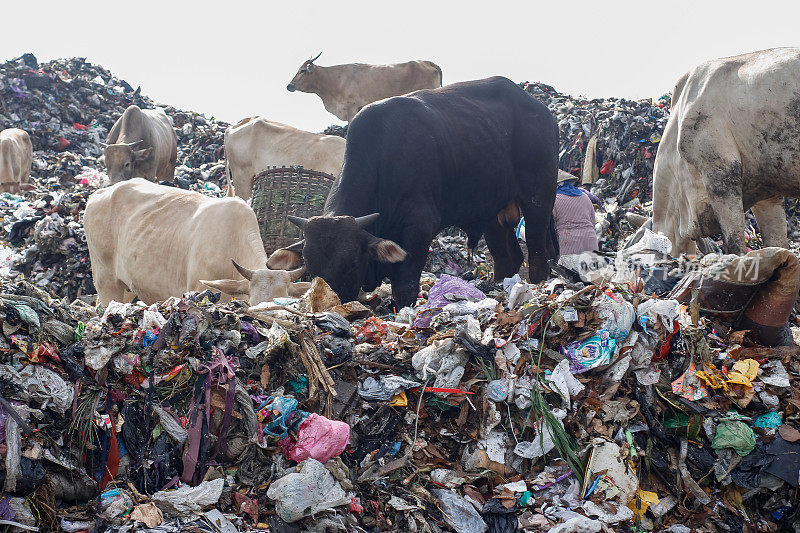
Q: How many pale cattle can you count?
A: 6